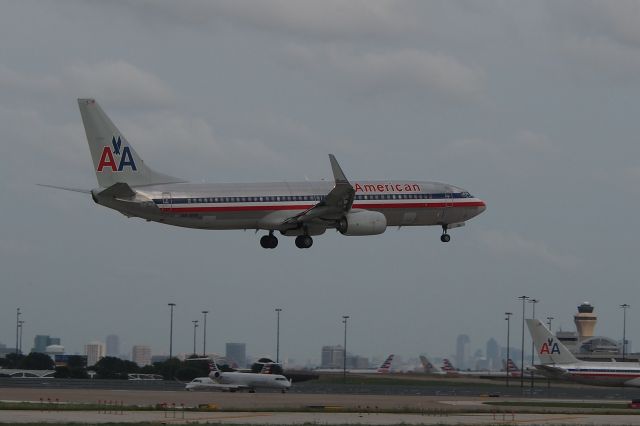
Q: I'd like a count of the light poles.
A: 12